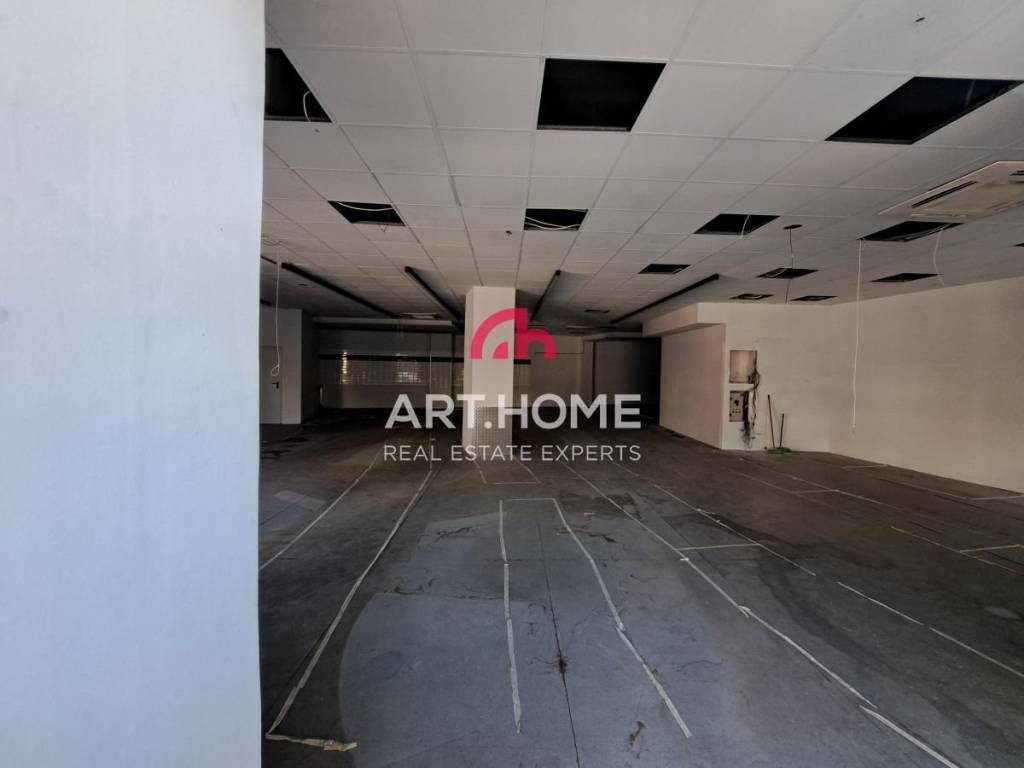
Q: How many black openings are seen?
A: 12